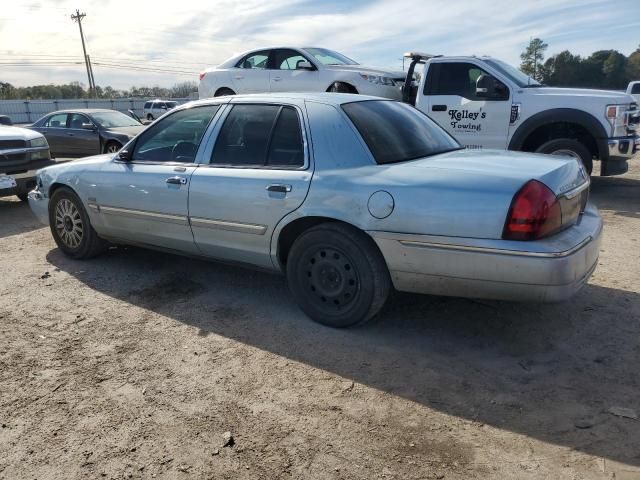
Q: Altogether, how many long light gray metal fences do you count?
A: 1